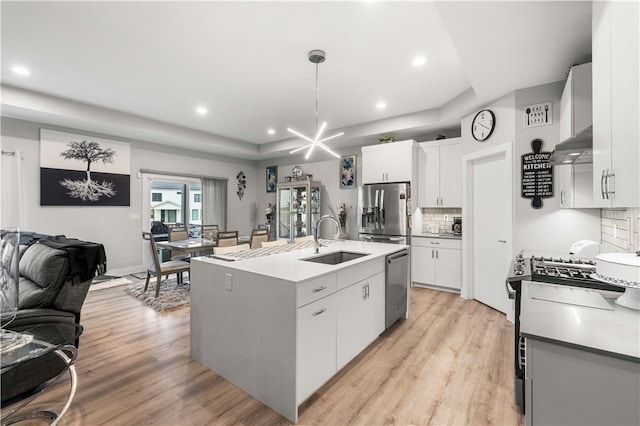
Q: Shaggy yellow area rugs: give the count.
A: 0